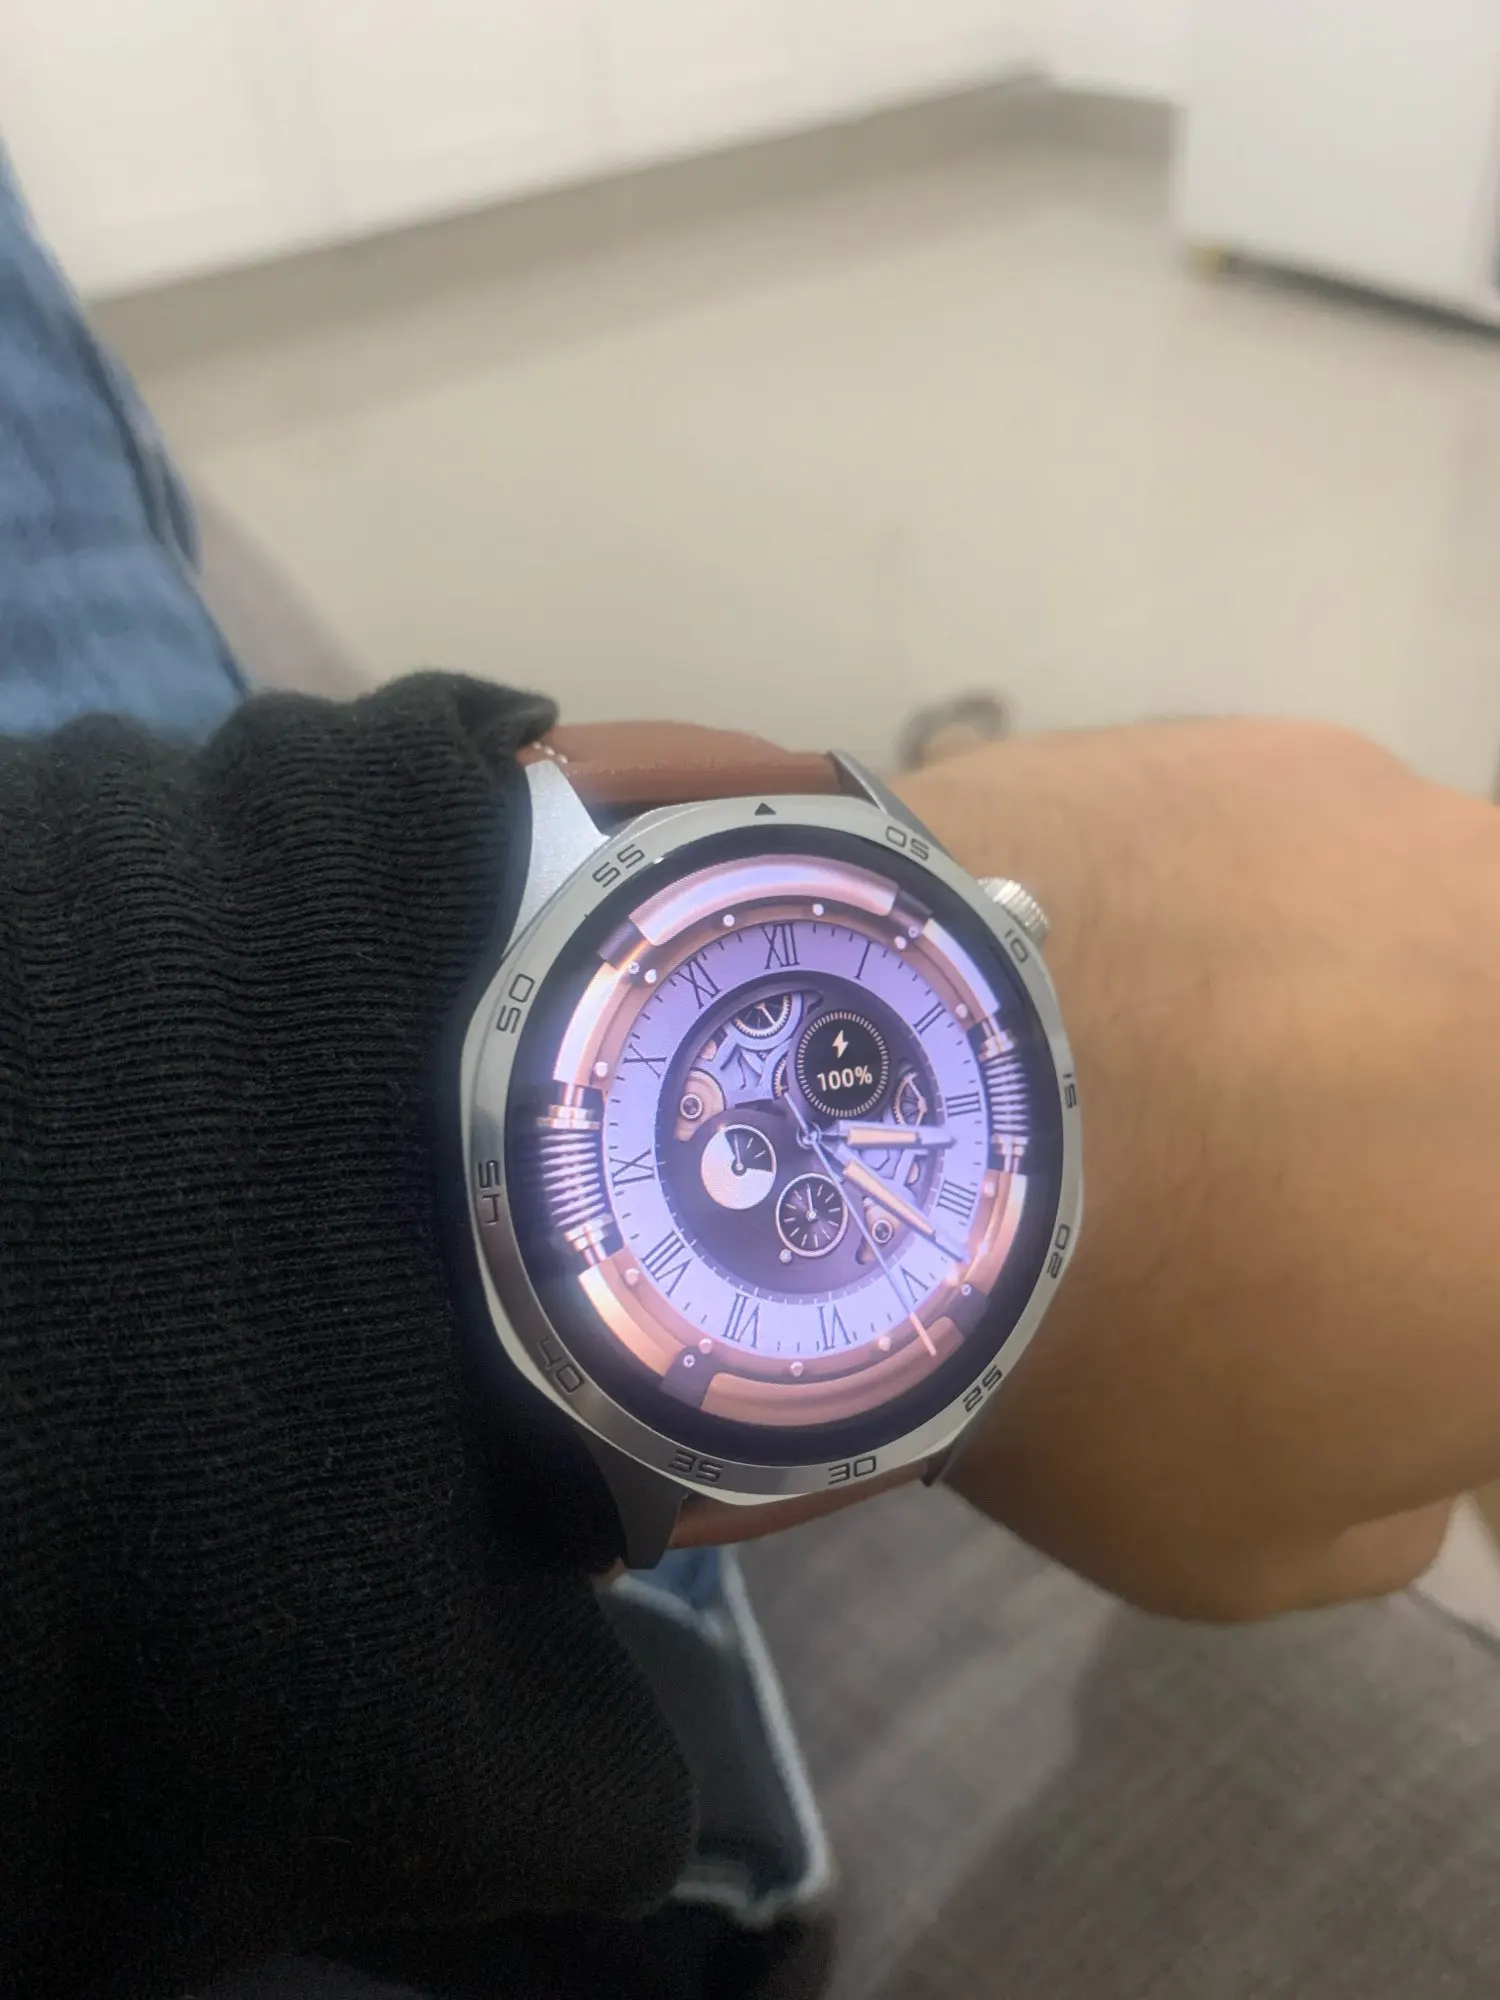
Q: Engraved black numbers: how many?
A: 11